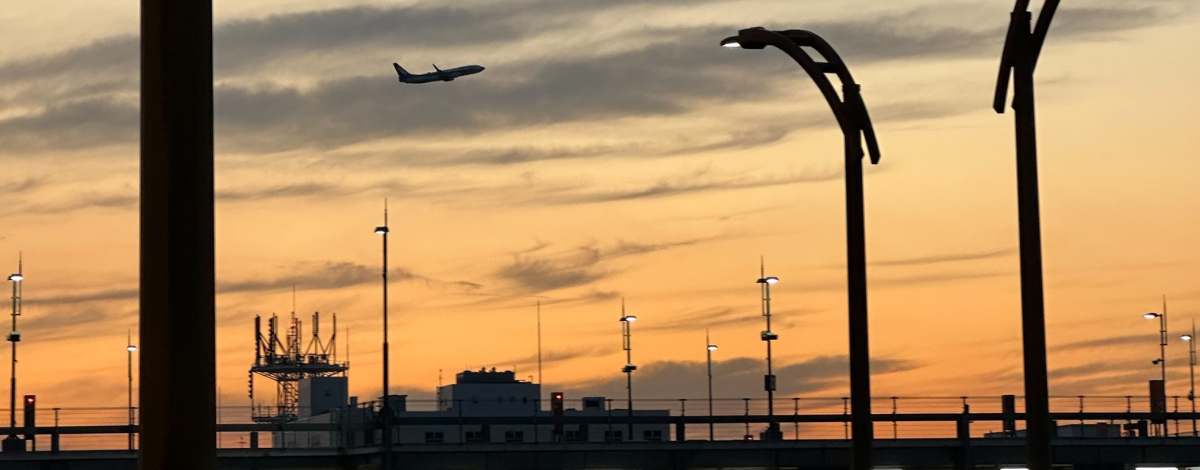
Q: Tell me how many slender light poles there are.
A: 8